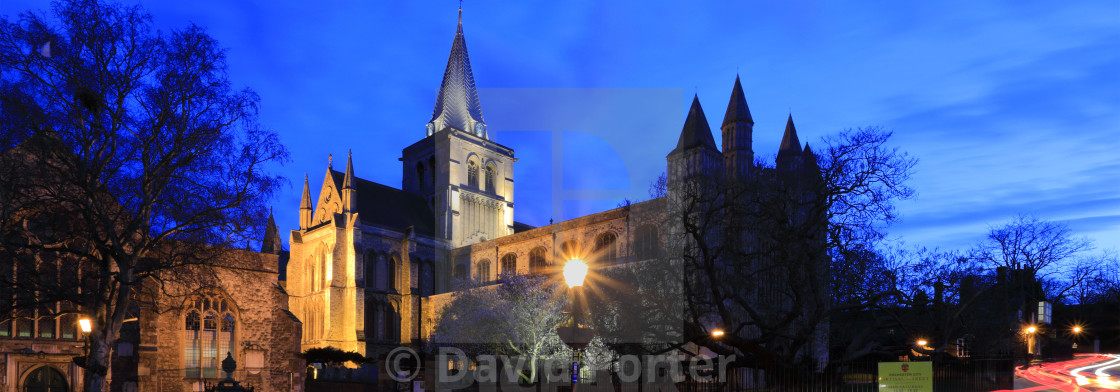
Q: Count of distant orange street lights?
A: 4